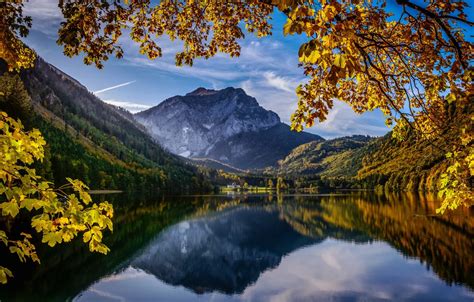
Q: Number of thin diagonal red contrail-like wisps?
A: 0